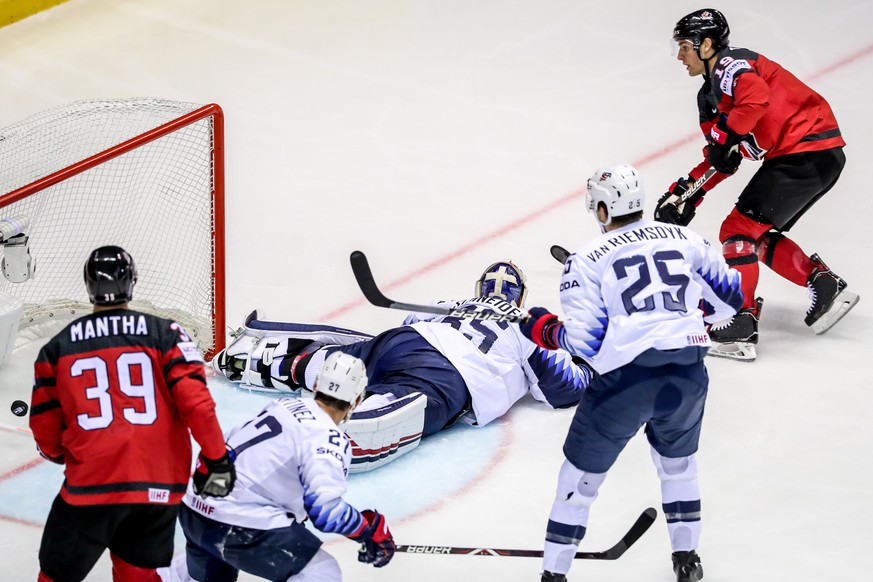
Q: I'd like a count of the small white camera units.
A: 1